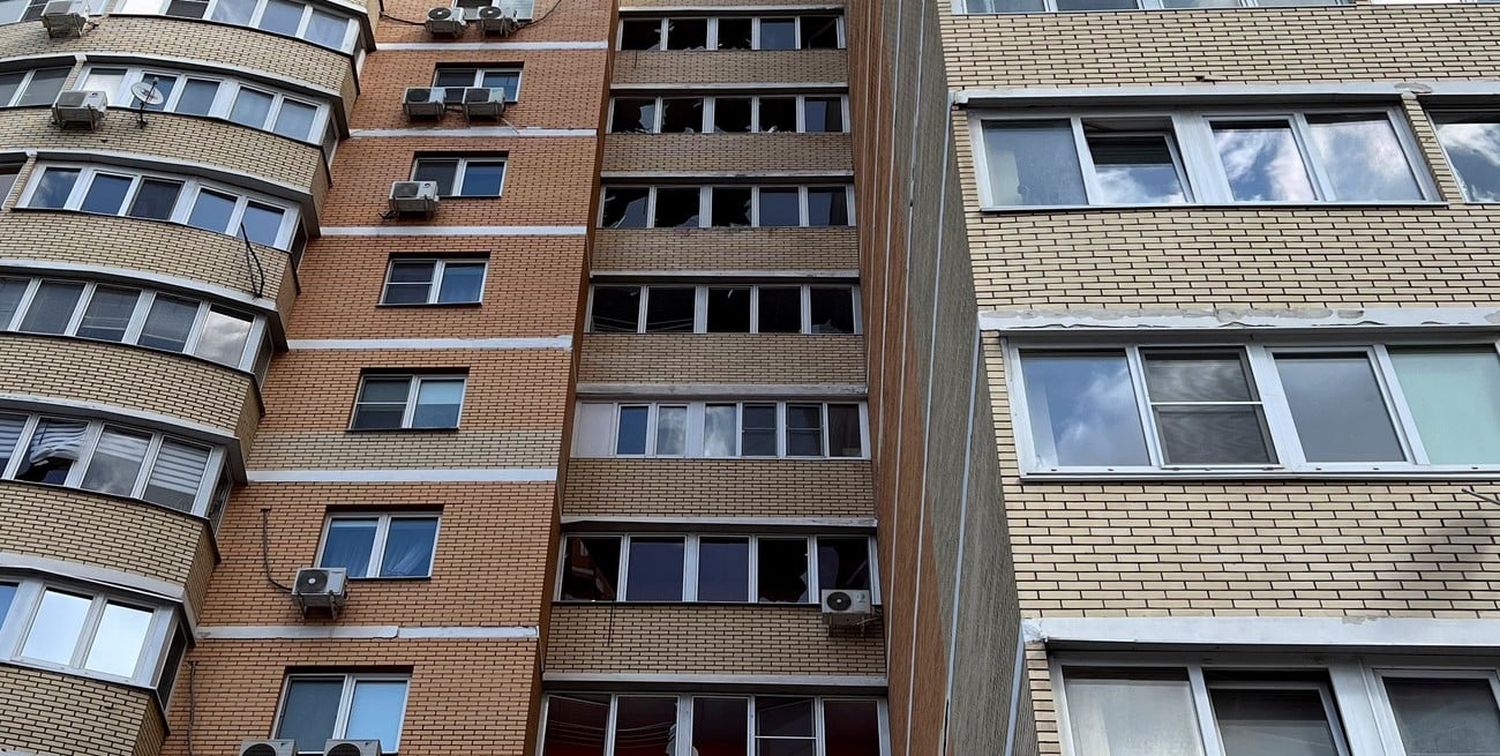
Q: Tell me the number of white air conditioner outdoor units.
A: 11